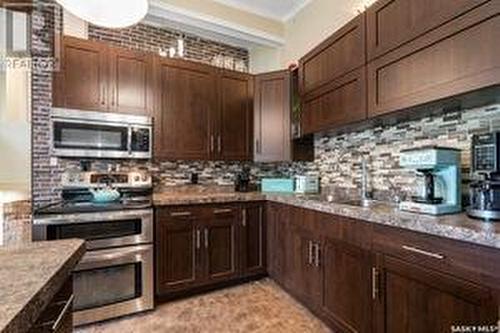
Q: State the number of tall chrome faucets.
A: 1